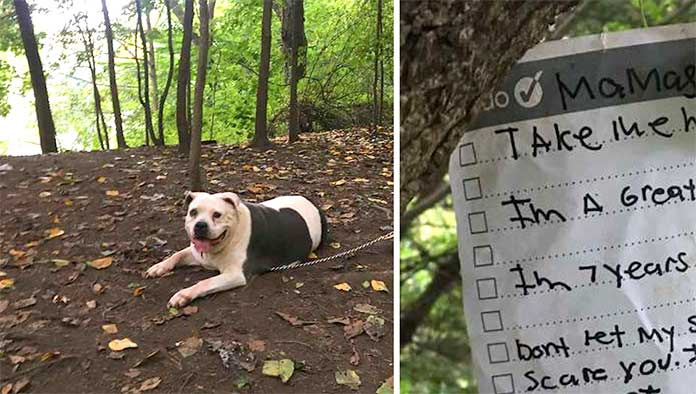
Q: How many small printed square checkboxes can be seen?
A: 8